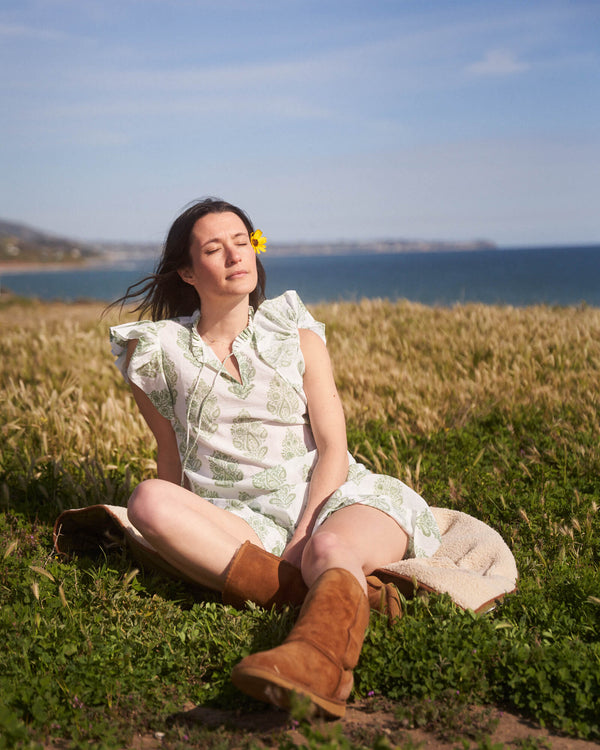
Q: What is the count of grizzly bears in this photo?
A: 0